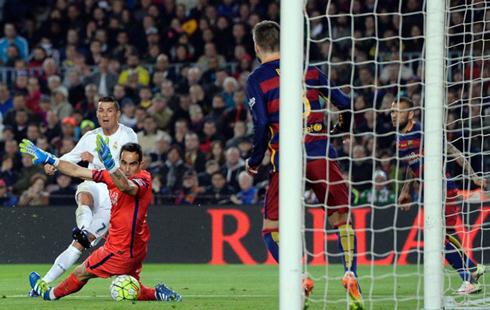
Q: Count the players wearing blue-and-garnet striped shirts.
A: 2